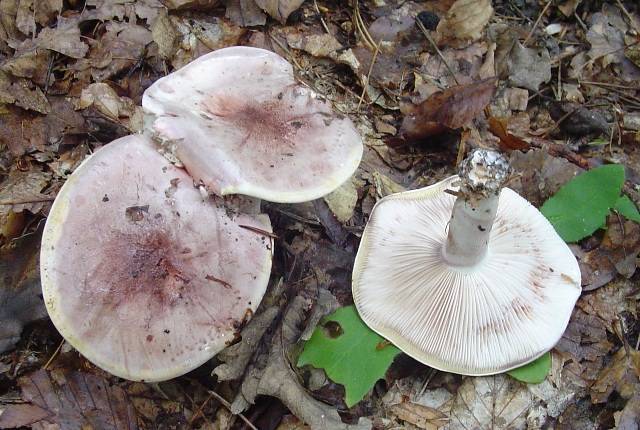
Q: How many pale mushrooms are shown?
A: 3